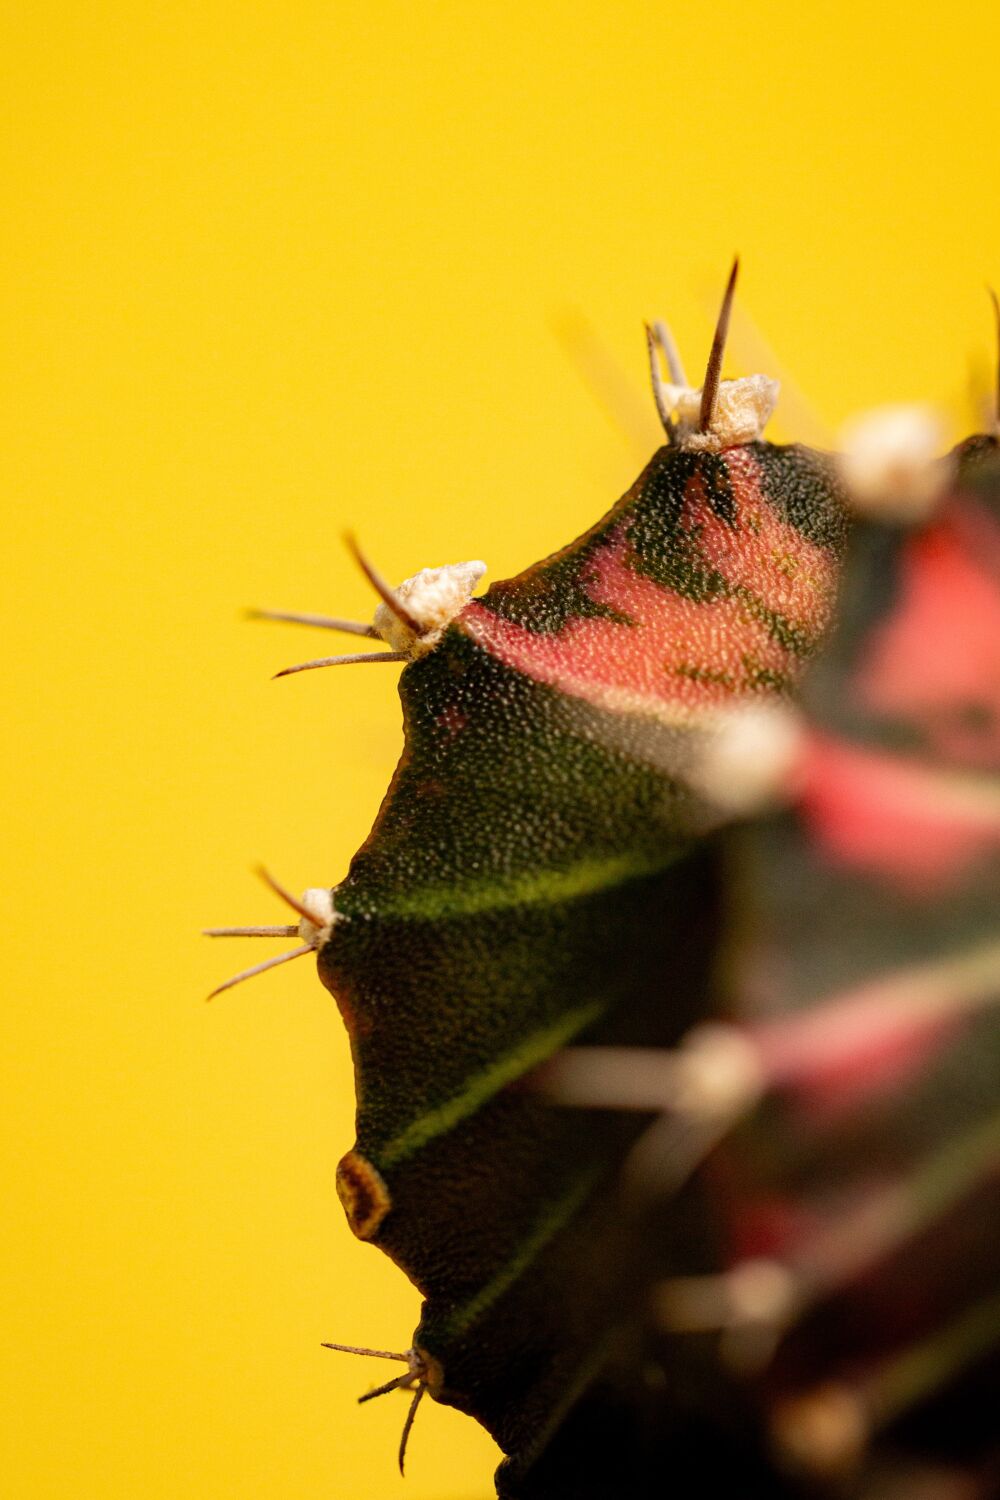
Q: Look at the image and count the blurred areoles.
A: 5